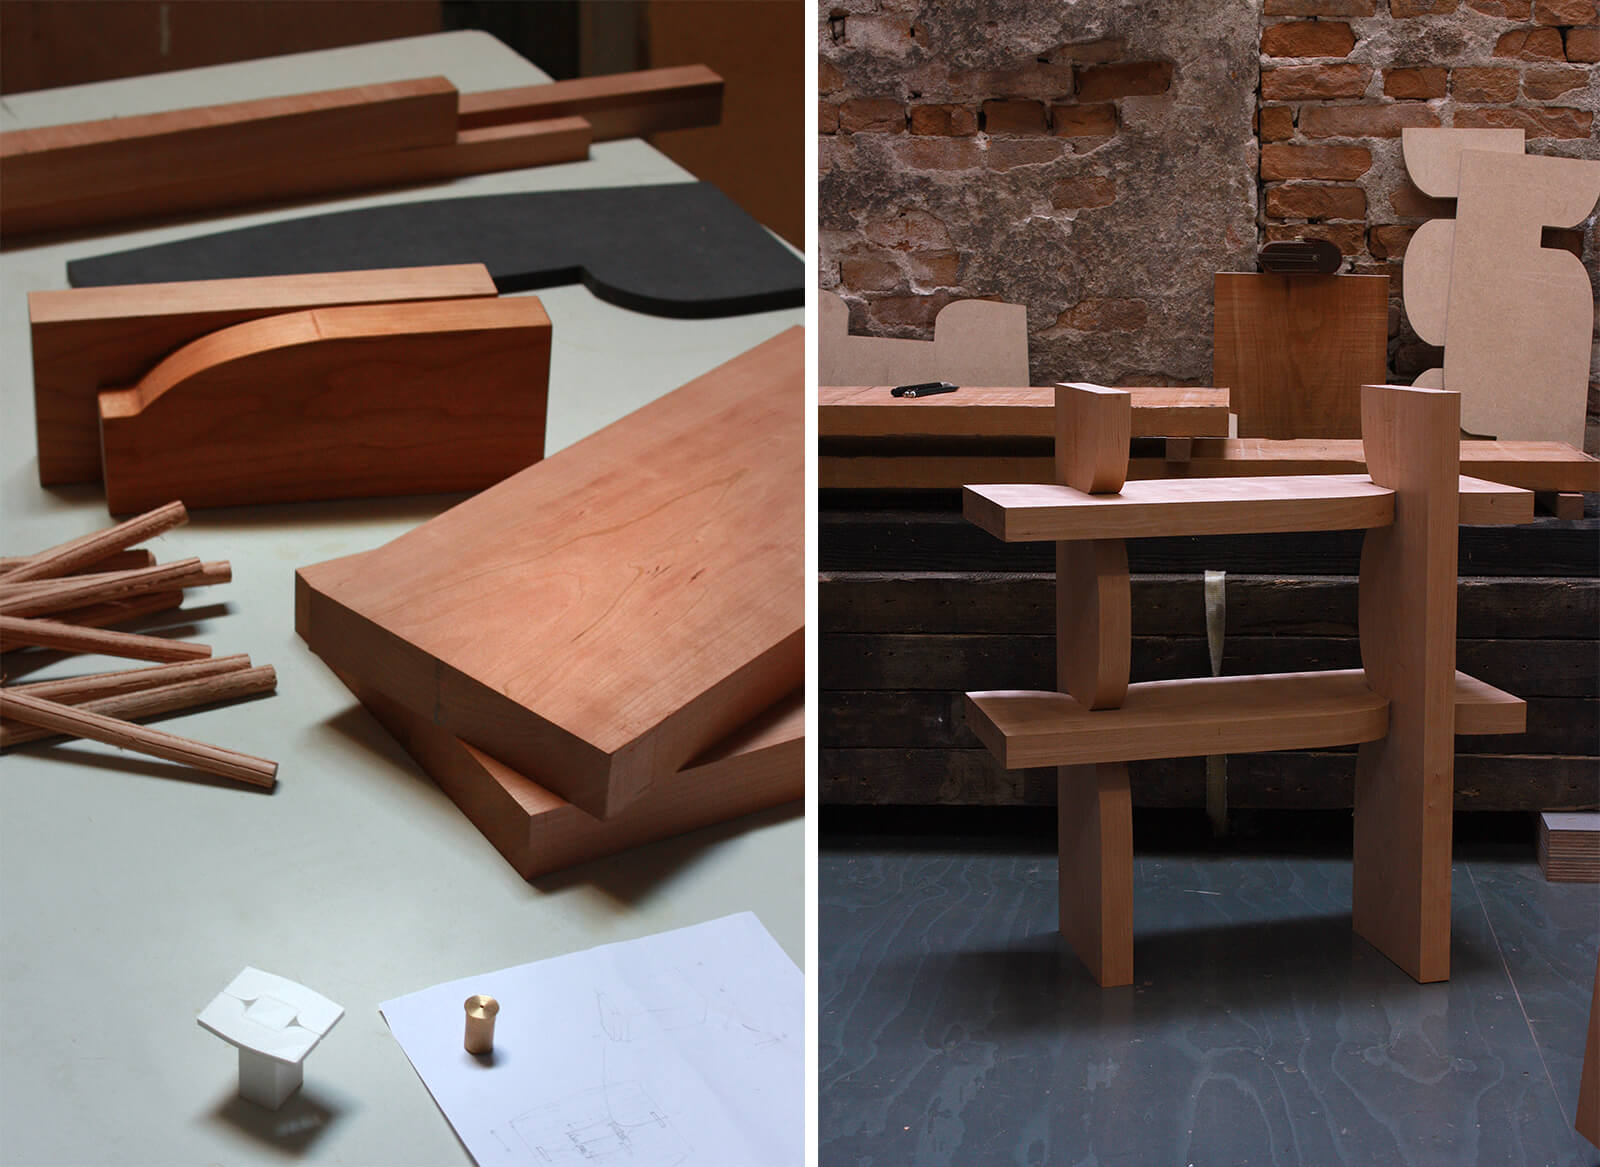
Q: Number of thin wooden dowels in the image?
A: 9